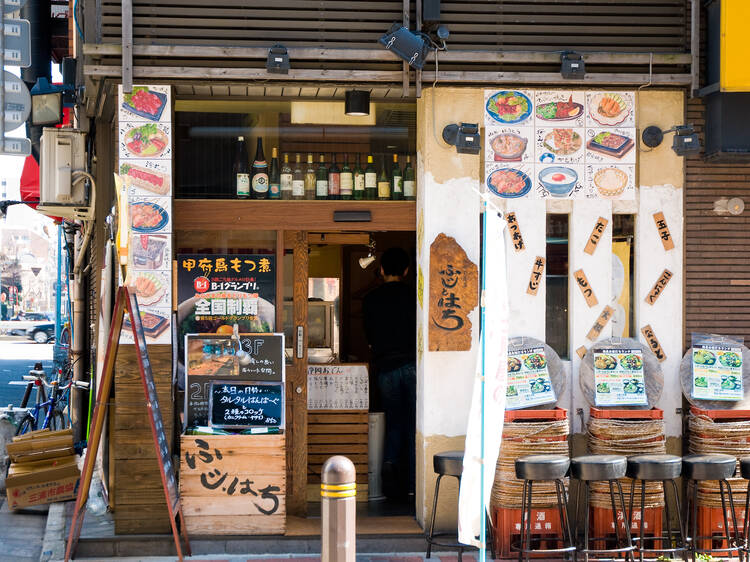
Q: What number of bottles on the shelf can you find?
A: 14